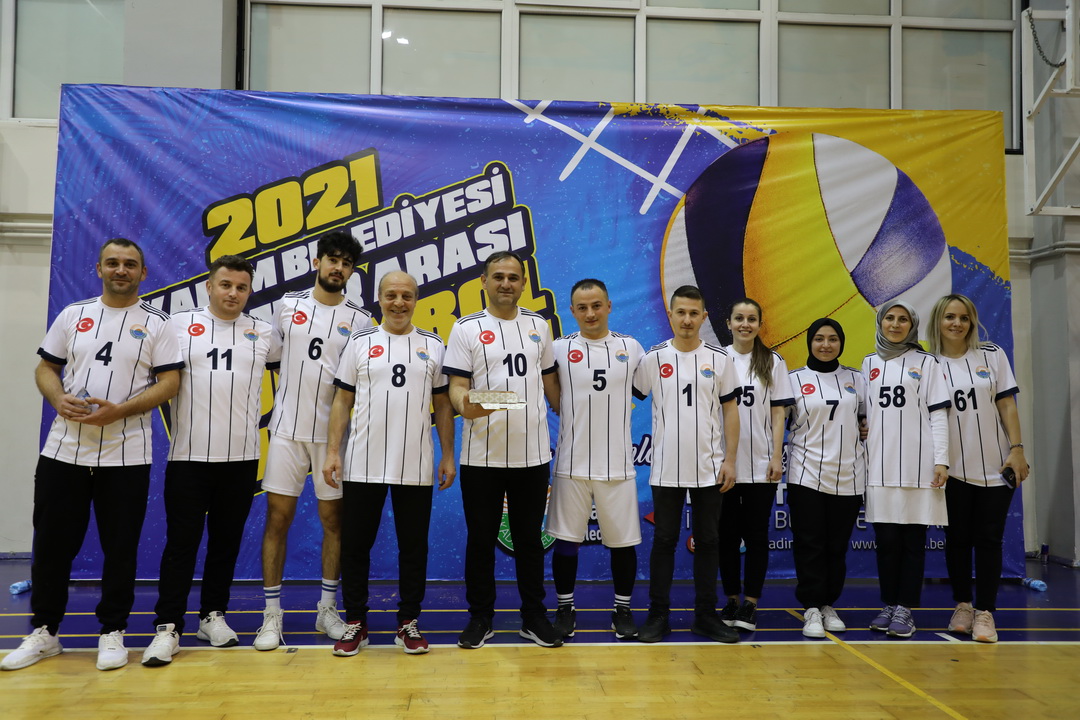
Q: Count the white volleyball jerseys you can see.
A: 11